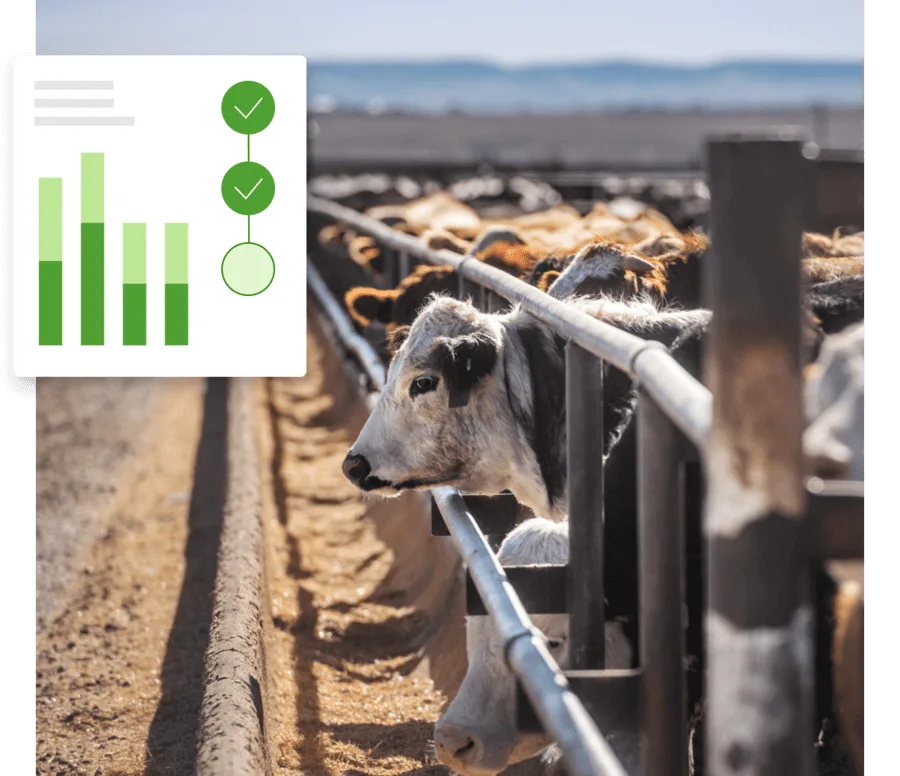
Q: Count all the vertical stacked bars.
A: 4